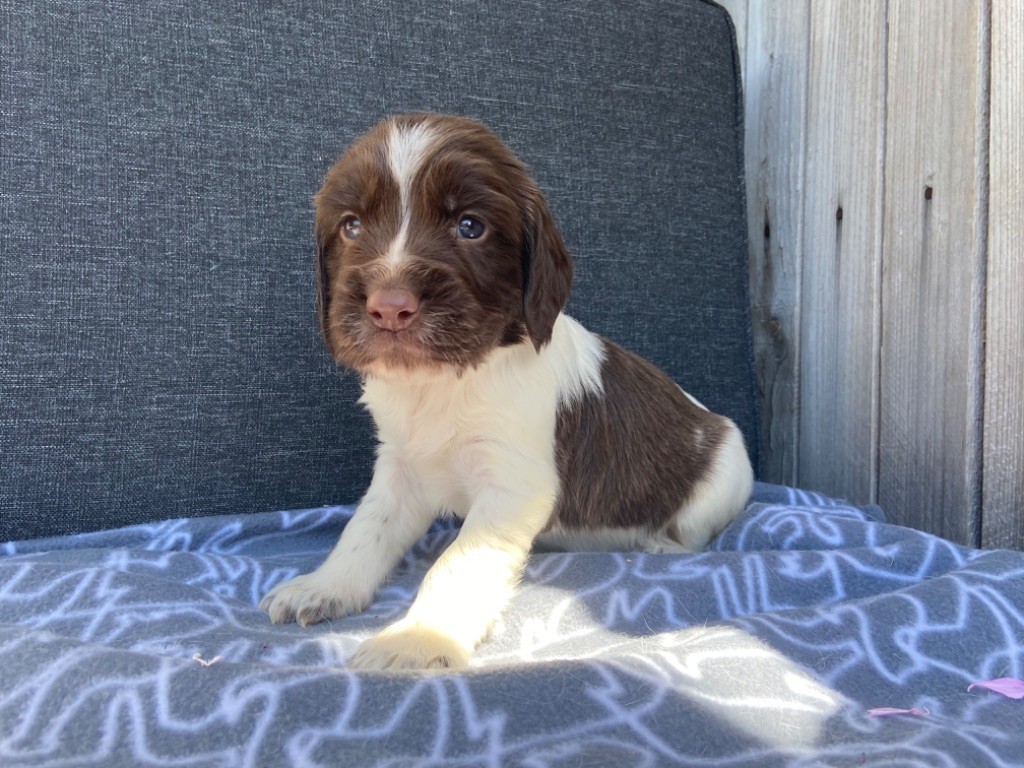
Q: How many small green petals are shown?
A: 0